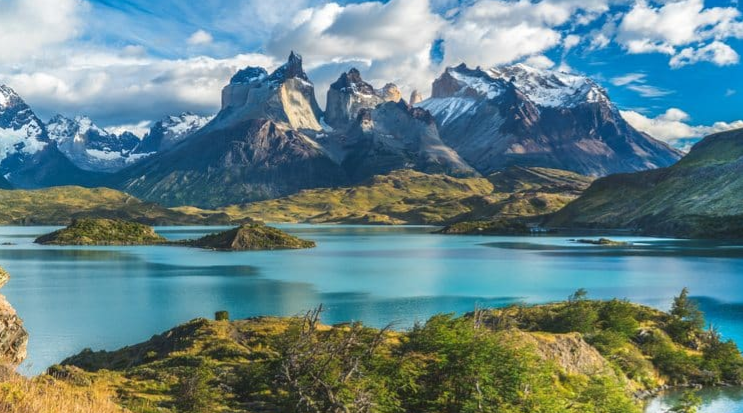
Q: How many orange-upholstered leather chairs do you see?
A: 0